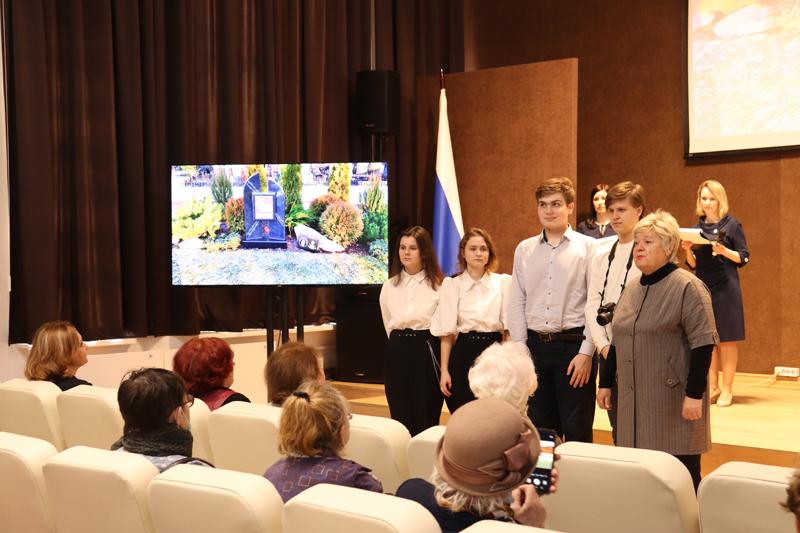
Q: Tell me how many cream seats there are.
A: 13